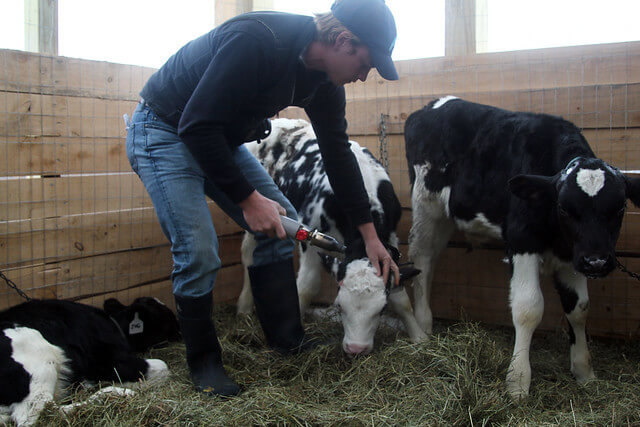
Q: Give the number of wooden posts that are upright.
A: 3